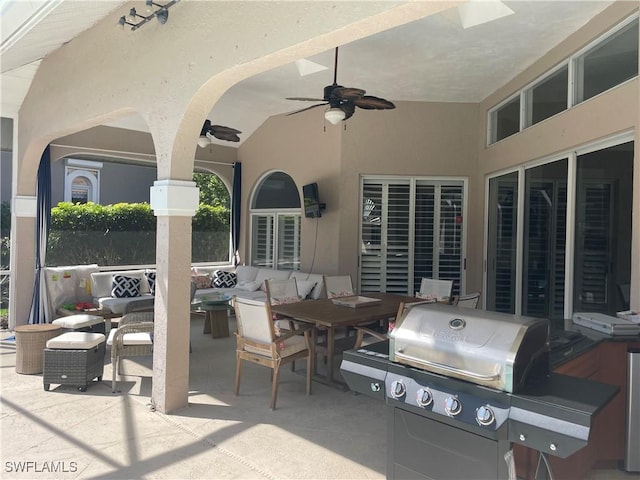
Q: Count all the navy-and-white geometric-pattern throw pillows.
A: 3